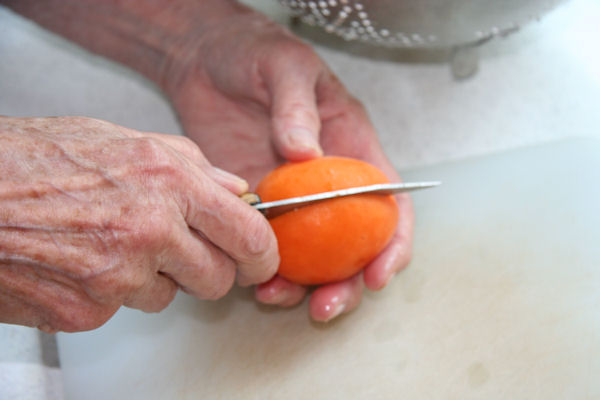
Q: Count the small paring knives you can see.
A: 1